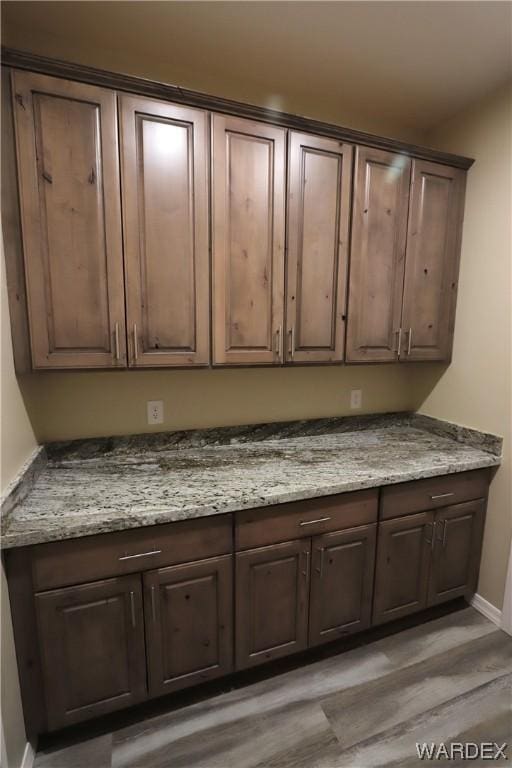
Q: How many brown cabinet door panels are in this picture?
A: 12